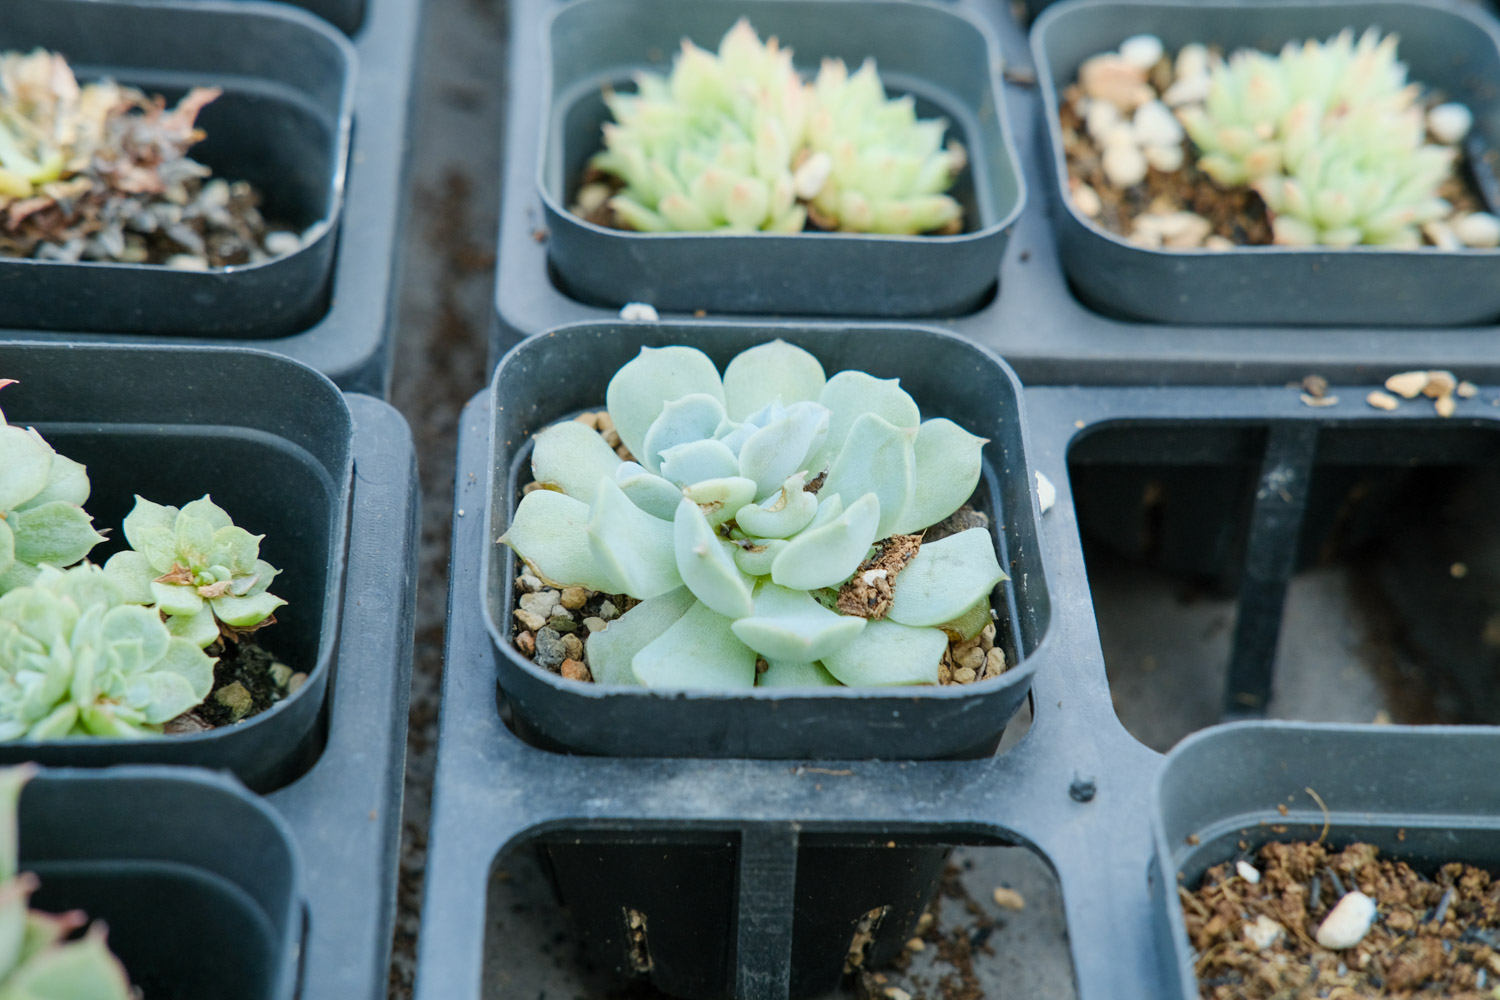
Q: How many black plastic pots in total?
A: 7